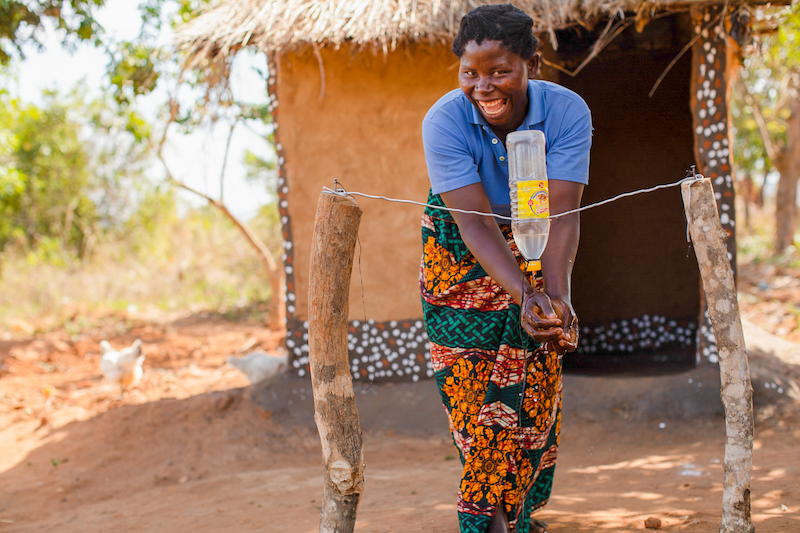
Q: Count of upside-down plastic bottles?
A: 1